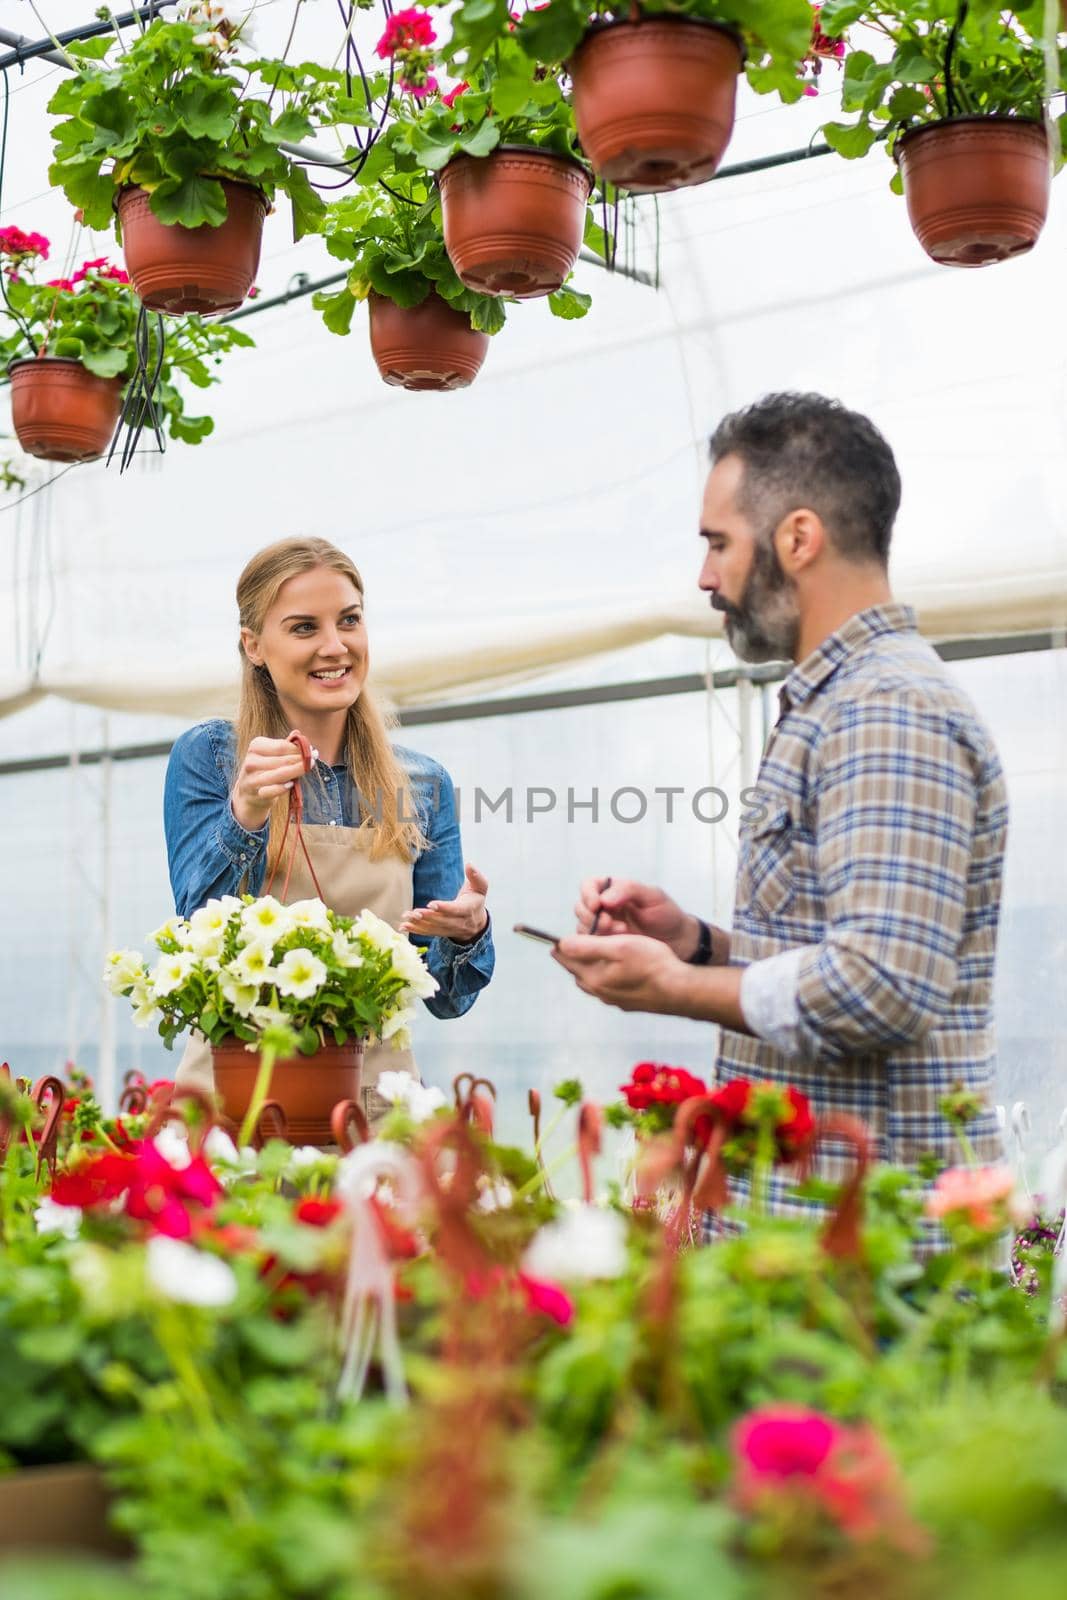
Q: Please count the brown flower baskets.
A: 7